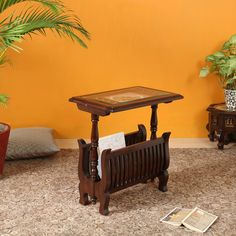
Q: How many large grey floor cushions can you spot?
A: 1